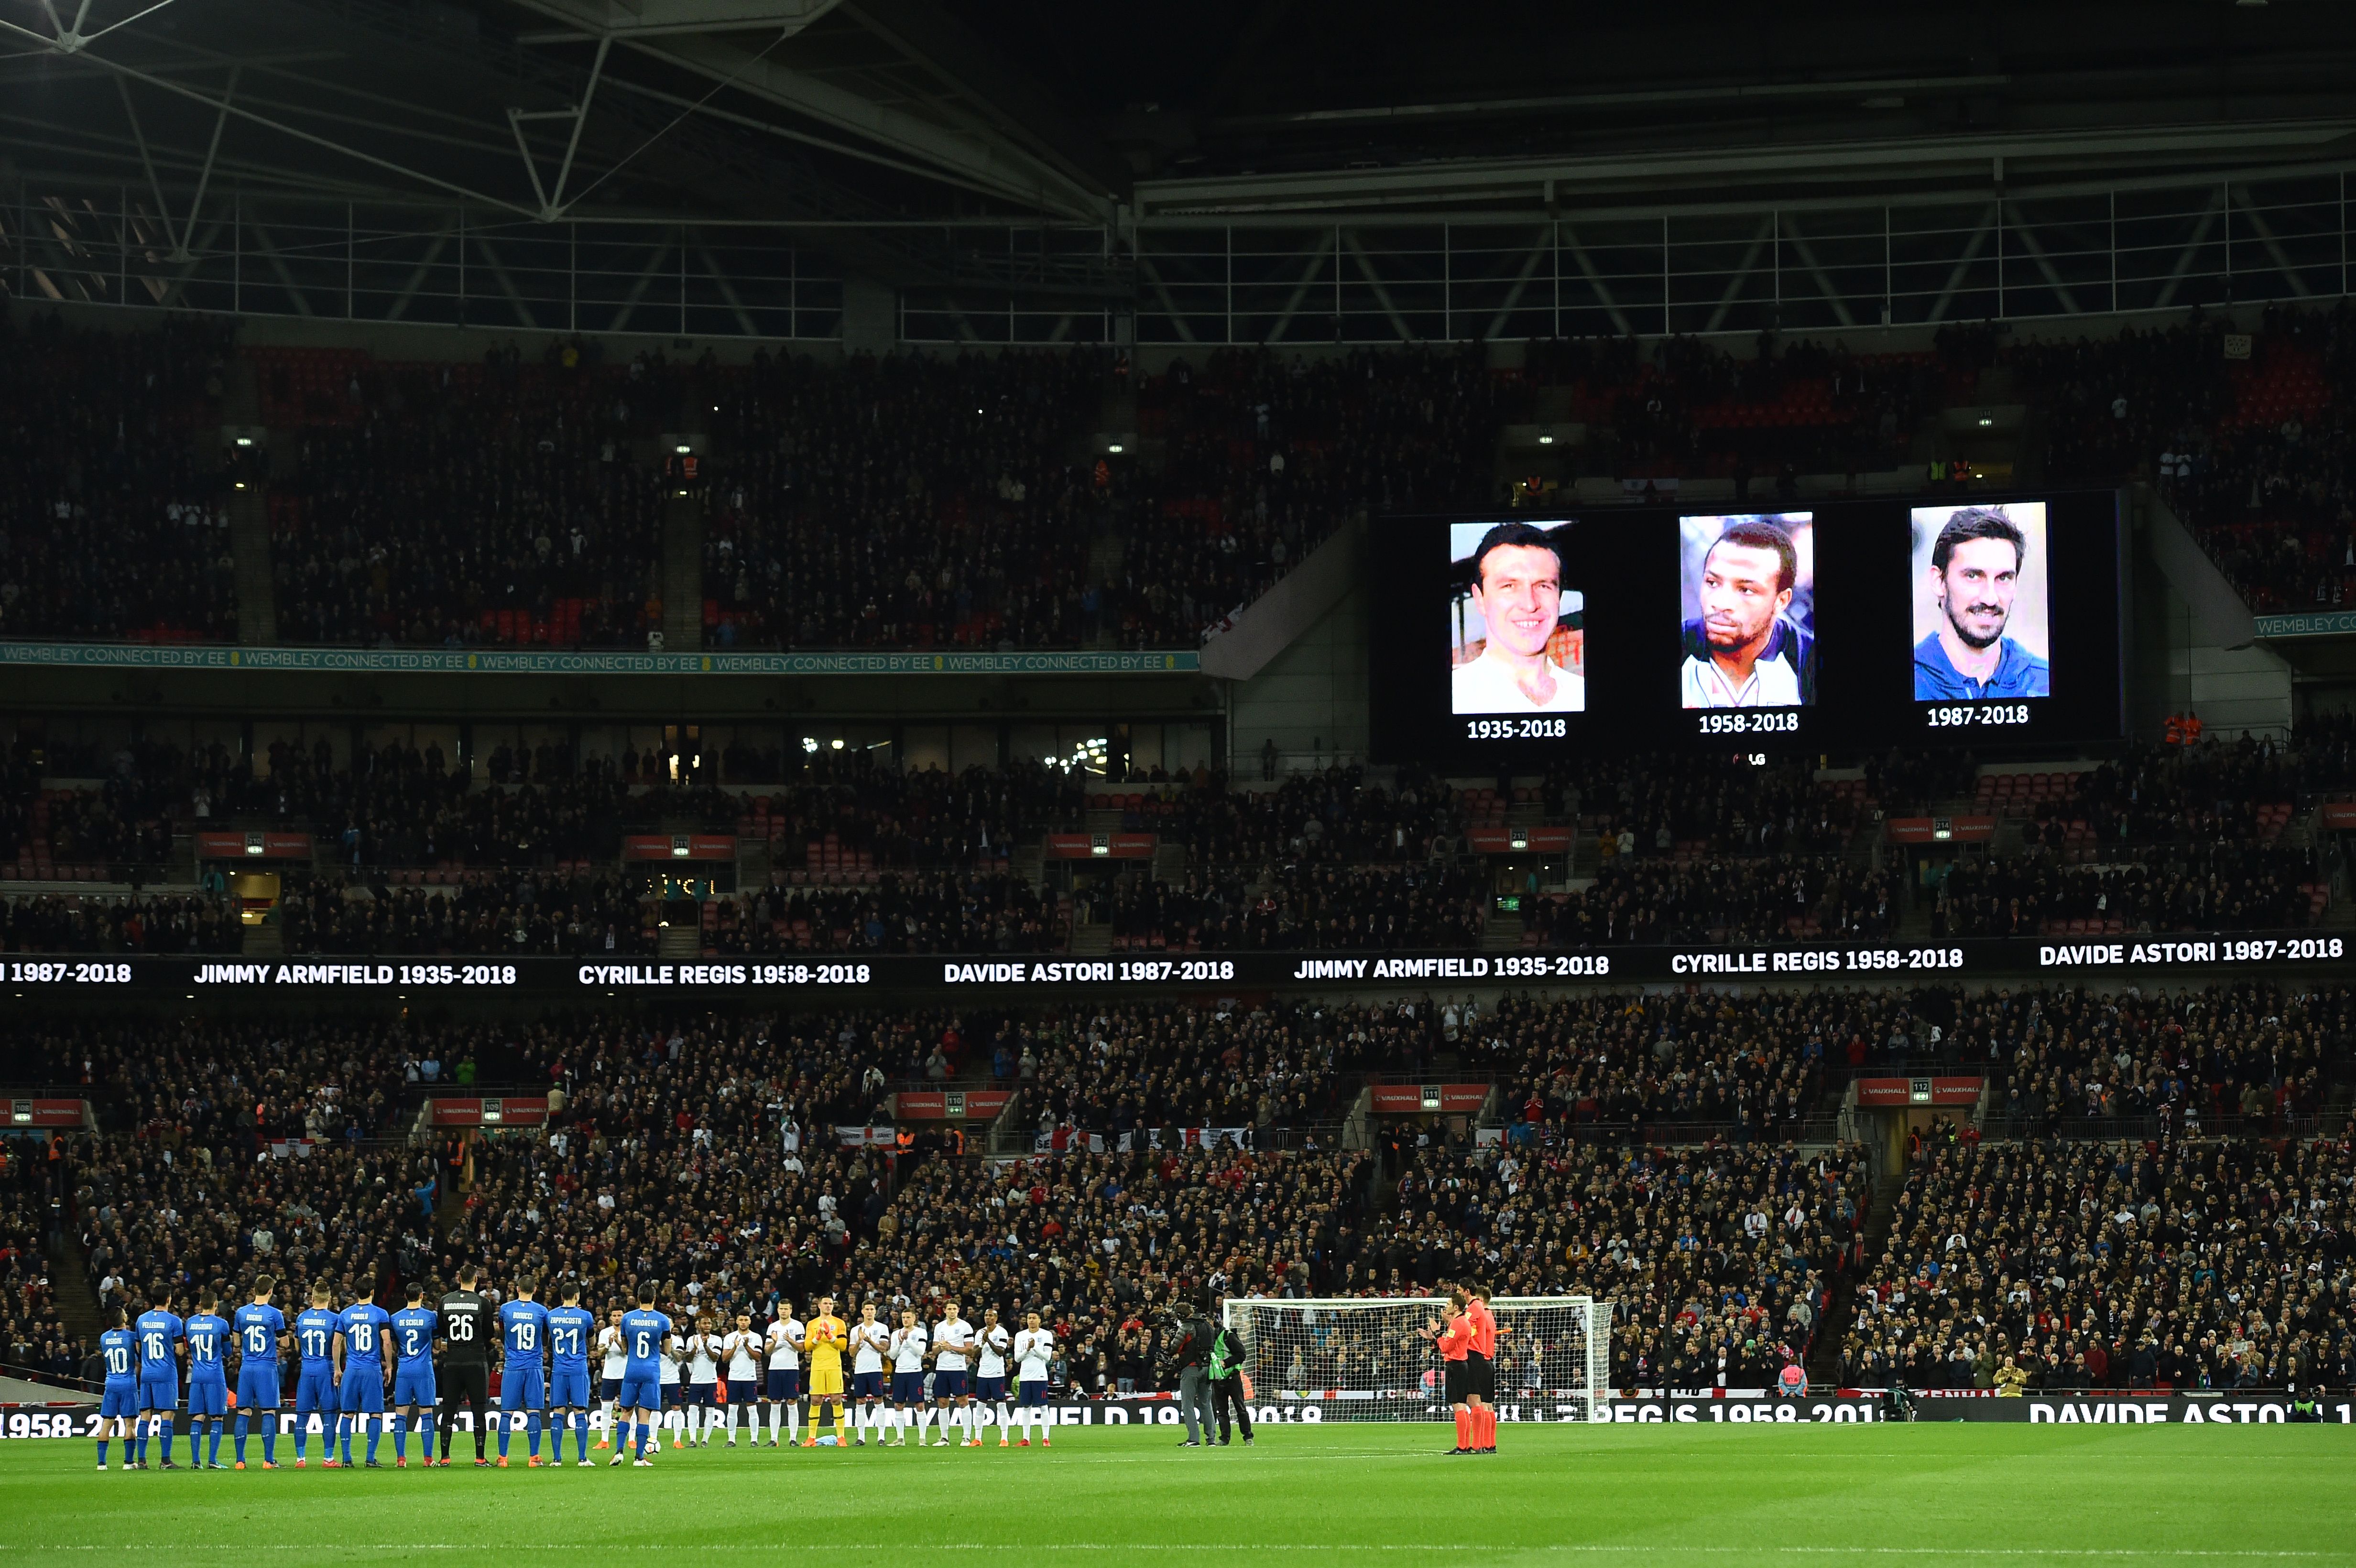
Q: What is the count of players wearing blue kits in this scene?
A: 10